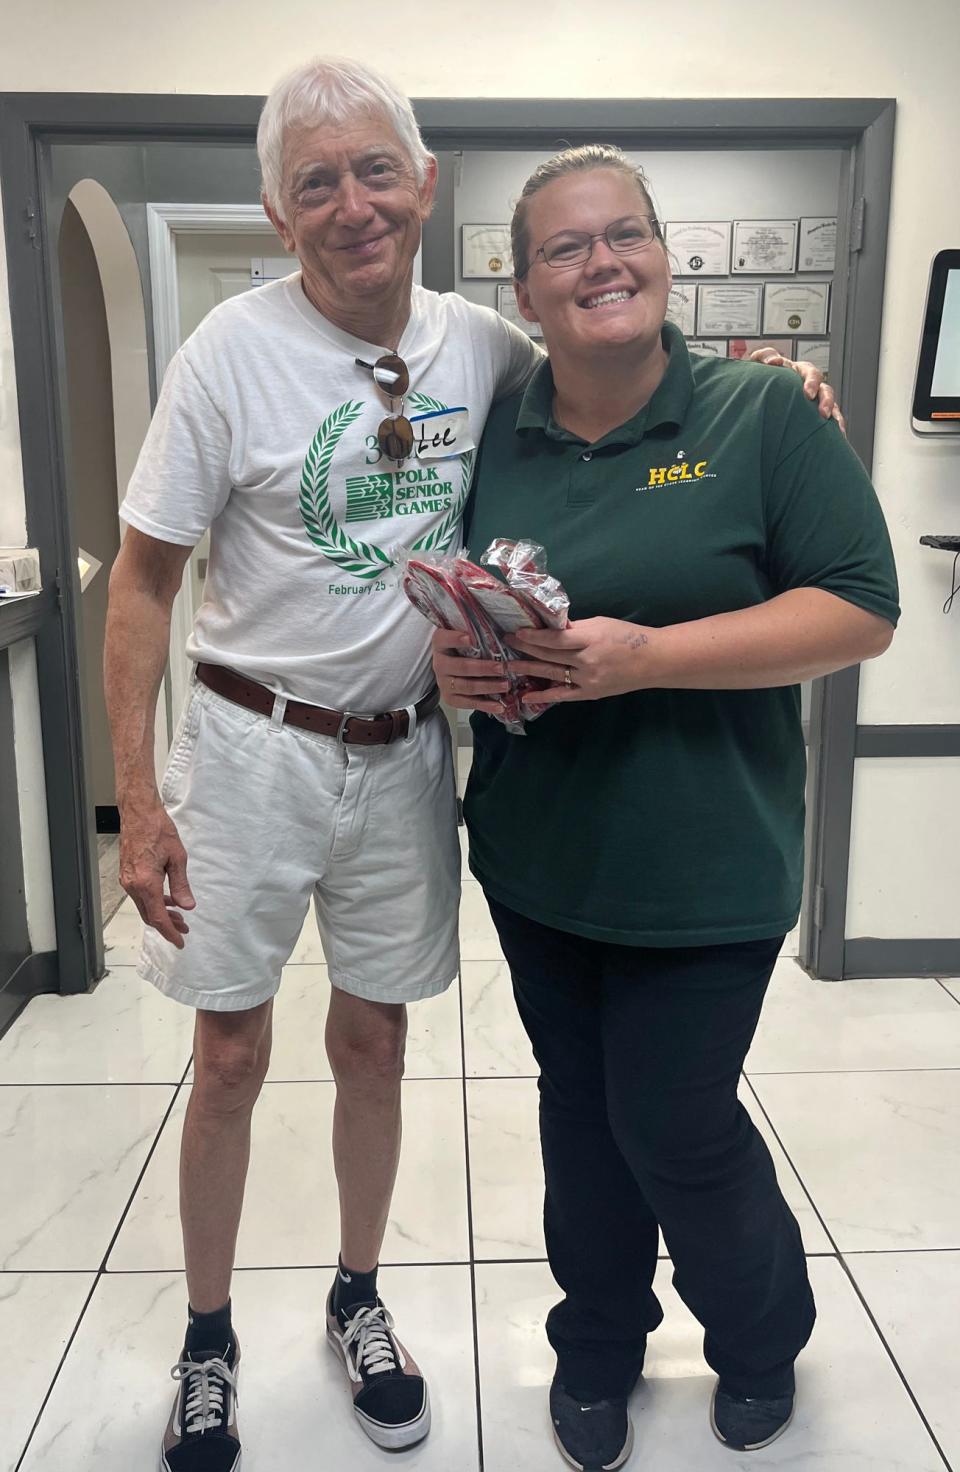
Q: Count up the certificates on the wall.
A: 11